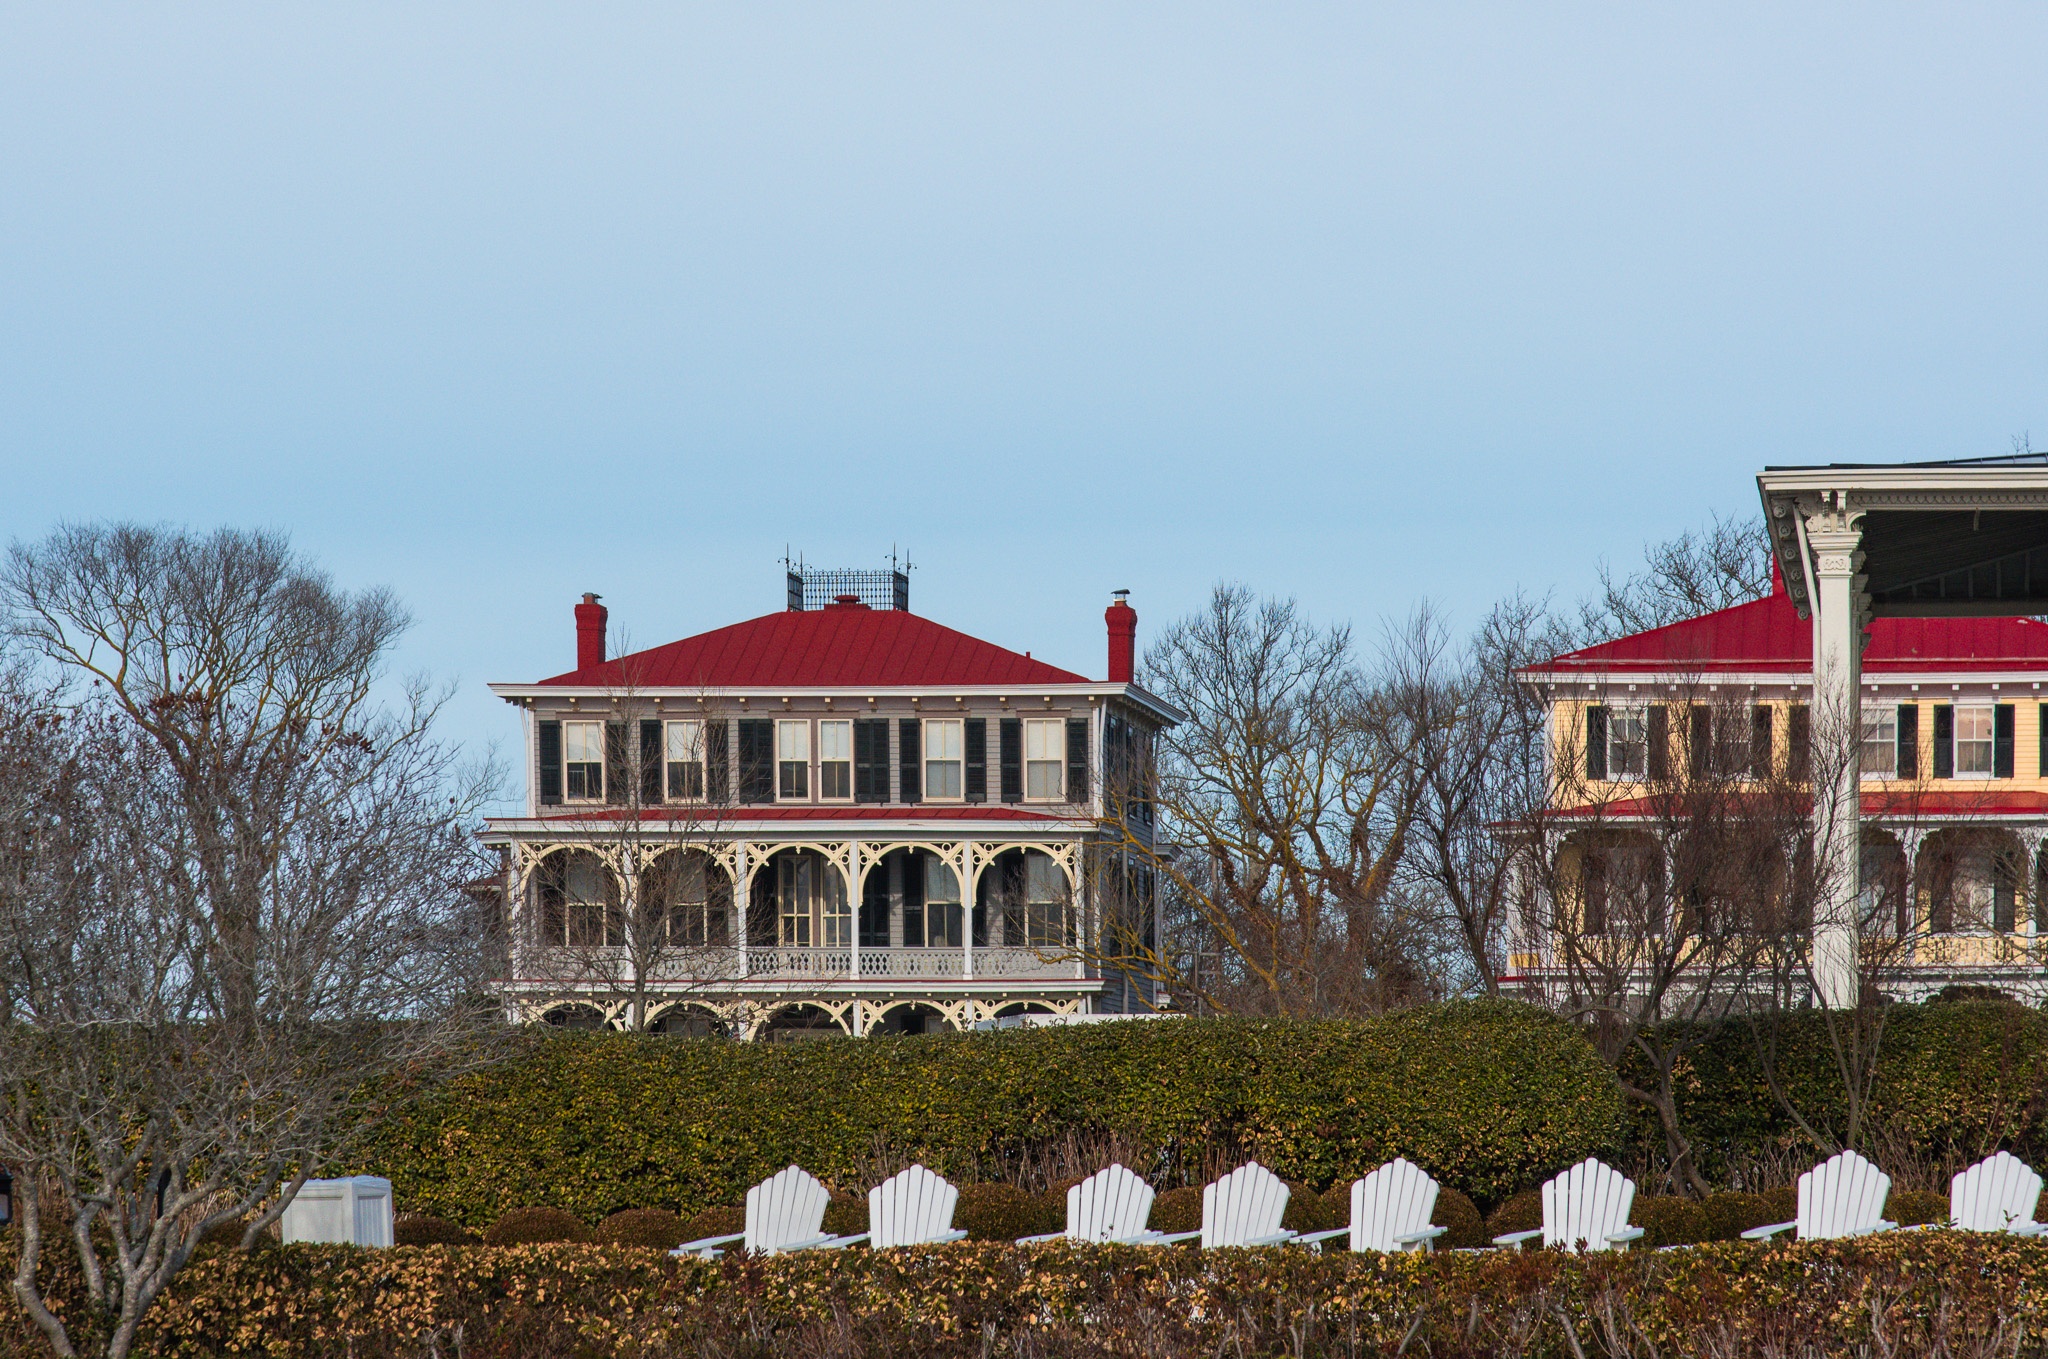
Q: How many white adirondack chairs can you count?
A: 8